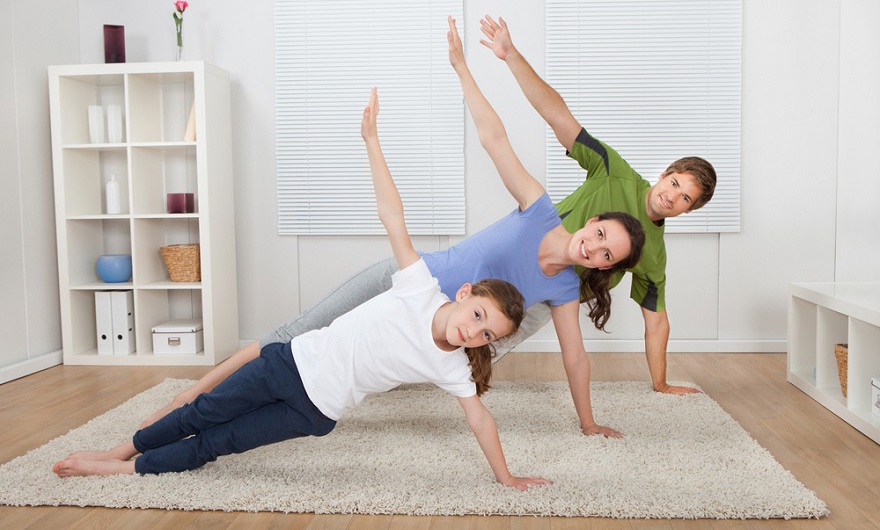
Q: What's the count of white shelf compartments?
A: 11